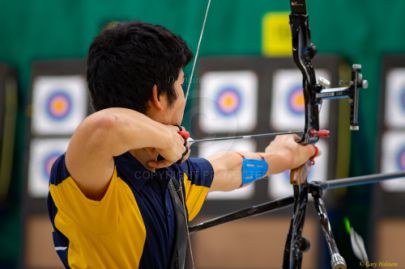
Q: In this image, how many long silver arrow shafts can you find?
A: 1